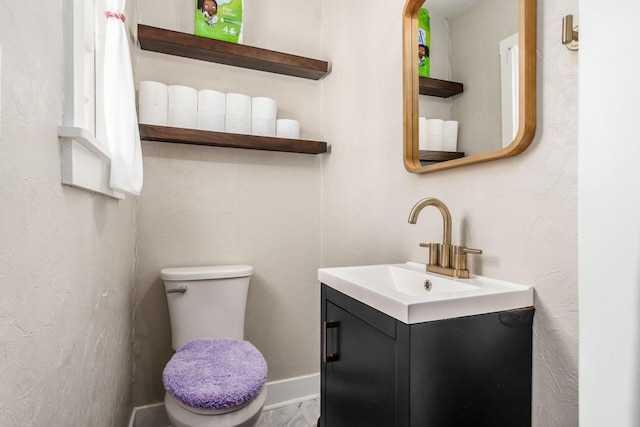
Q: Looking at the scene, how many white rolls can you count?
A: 11